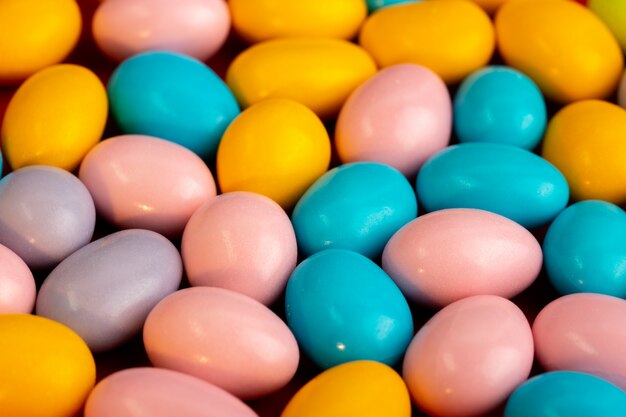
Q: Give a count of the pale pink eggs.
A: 10